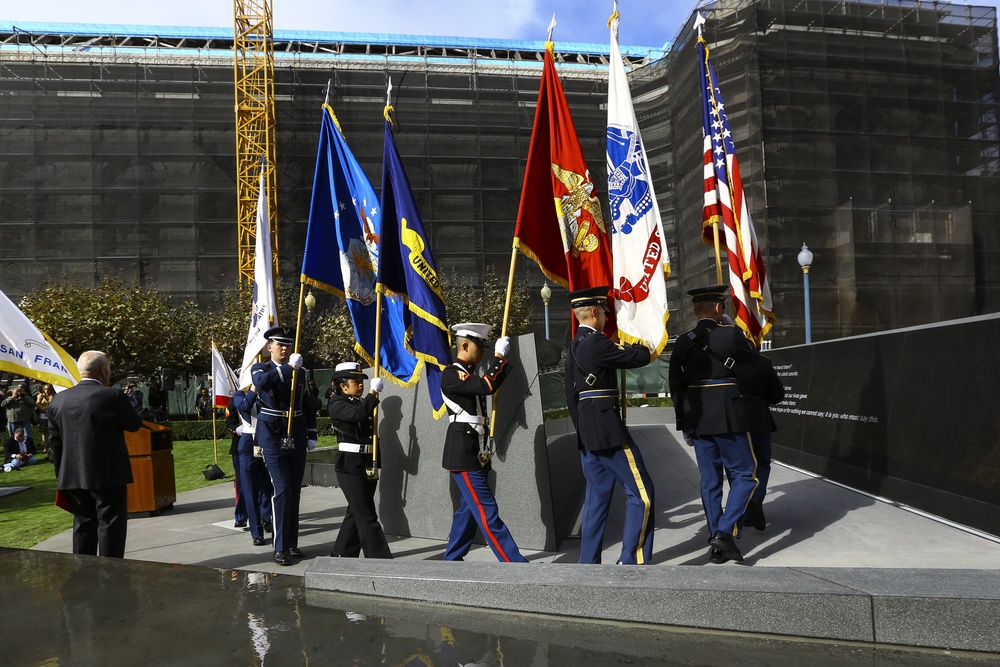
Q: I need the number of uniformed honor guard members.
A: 8